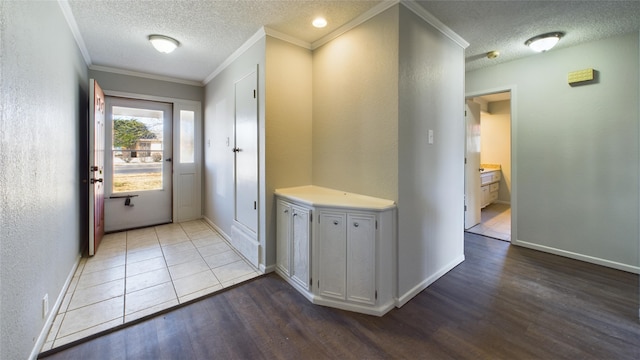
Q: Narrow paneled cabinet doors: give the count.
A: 4